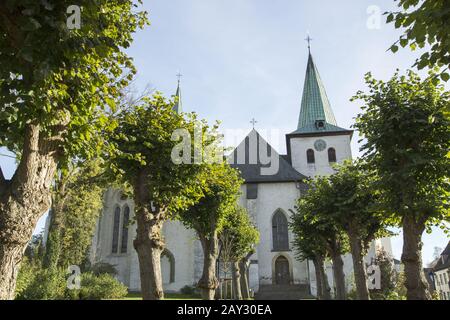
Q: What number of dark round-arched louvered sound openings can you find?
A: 2